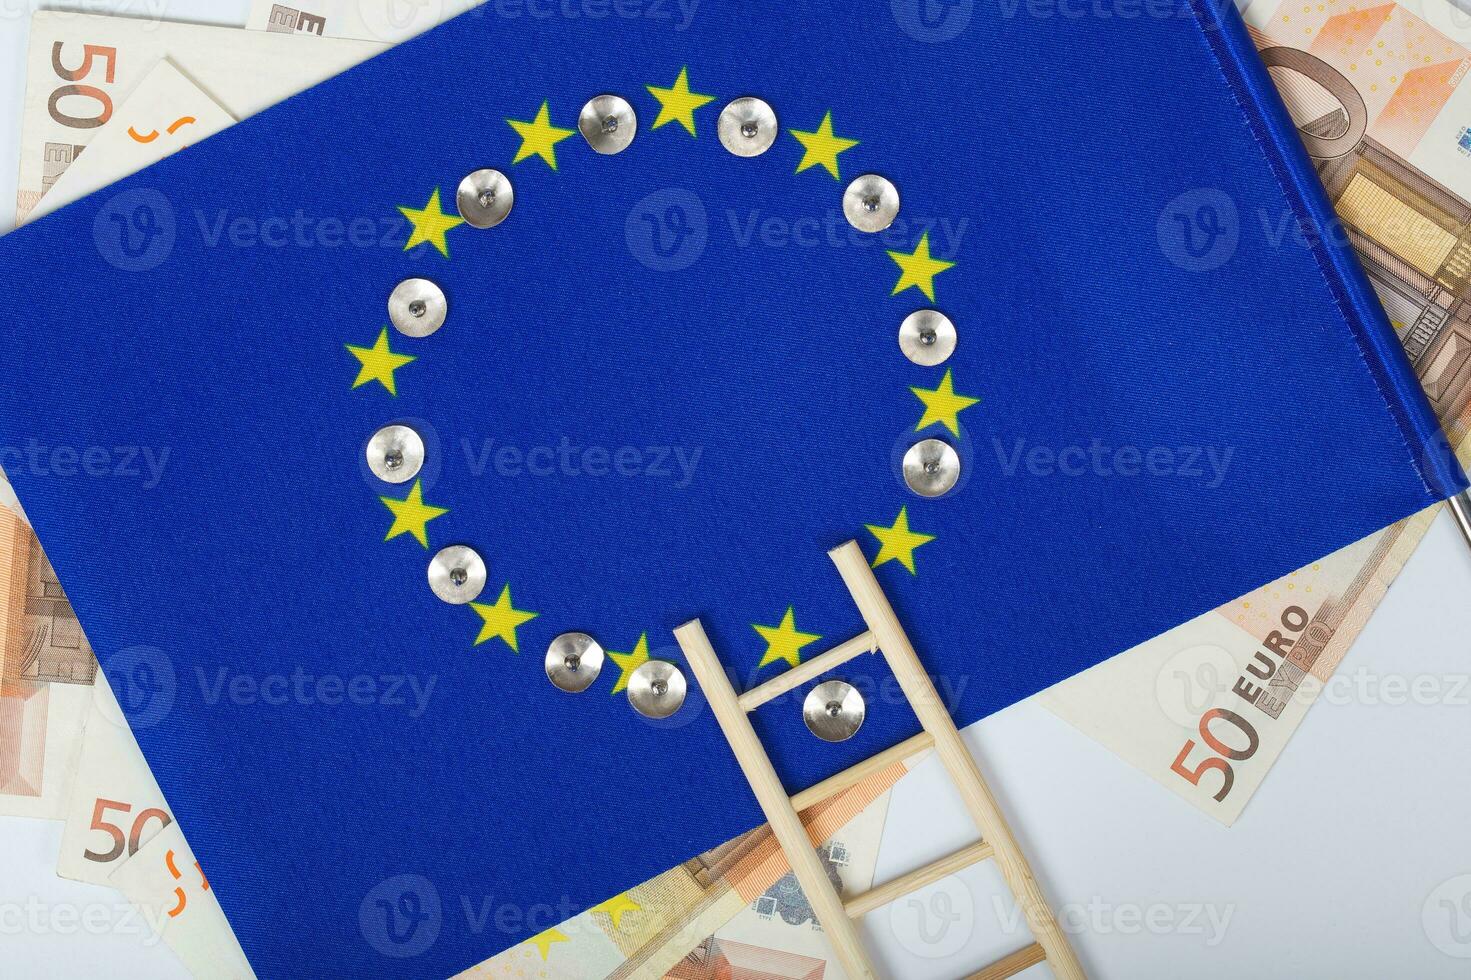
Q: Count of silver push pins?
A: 12